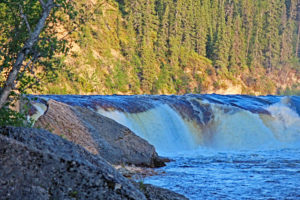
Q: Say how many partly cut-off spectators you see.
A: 0